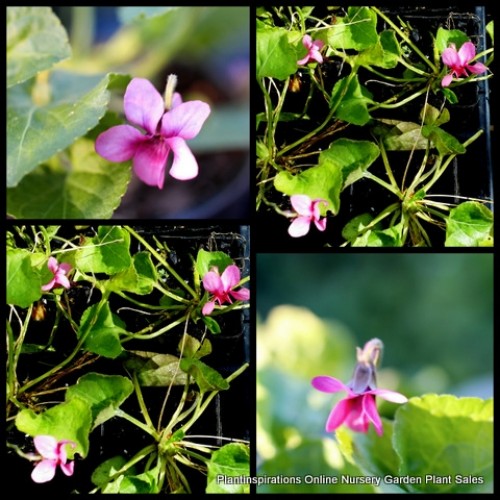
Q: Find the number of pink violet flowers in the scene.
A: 8